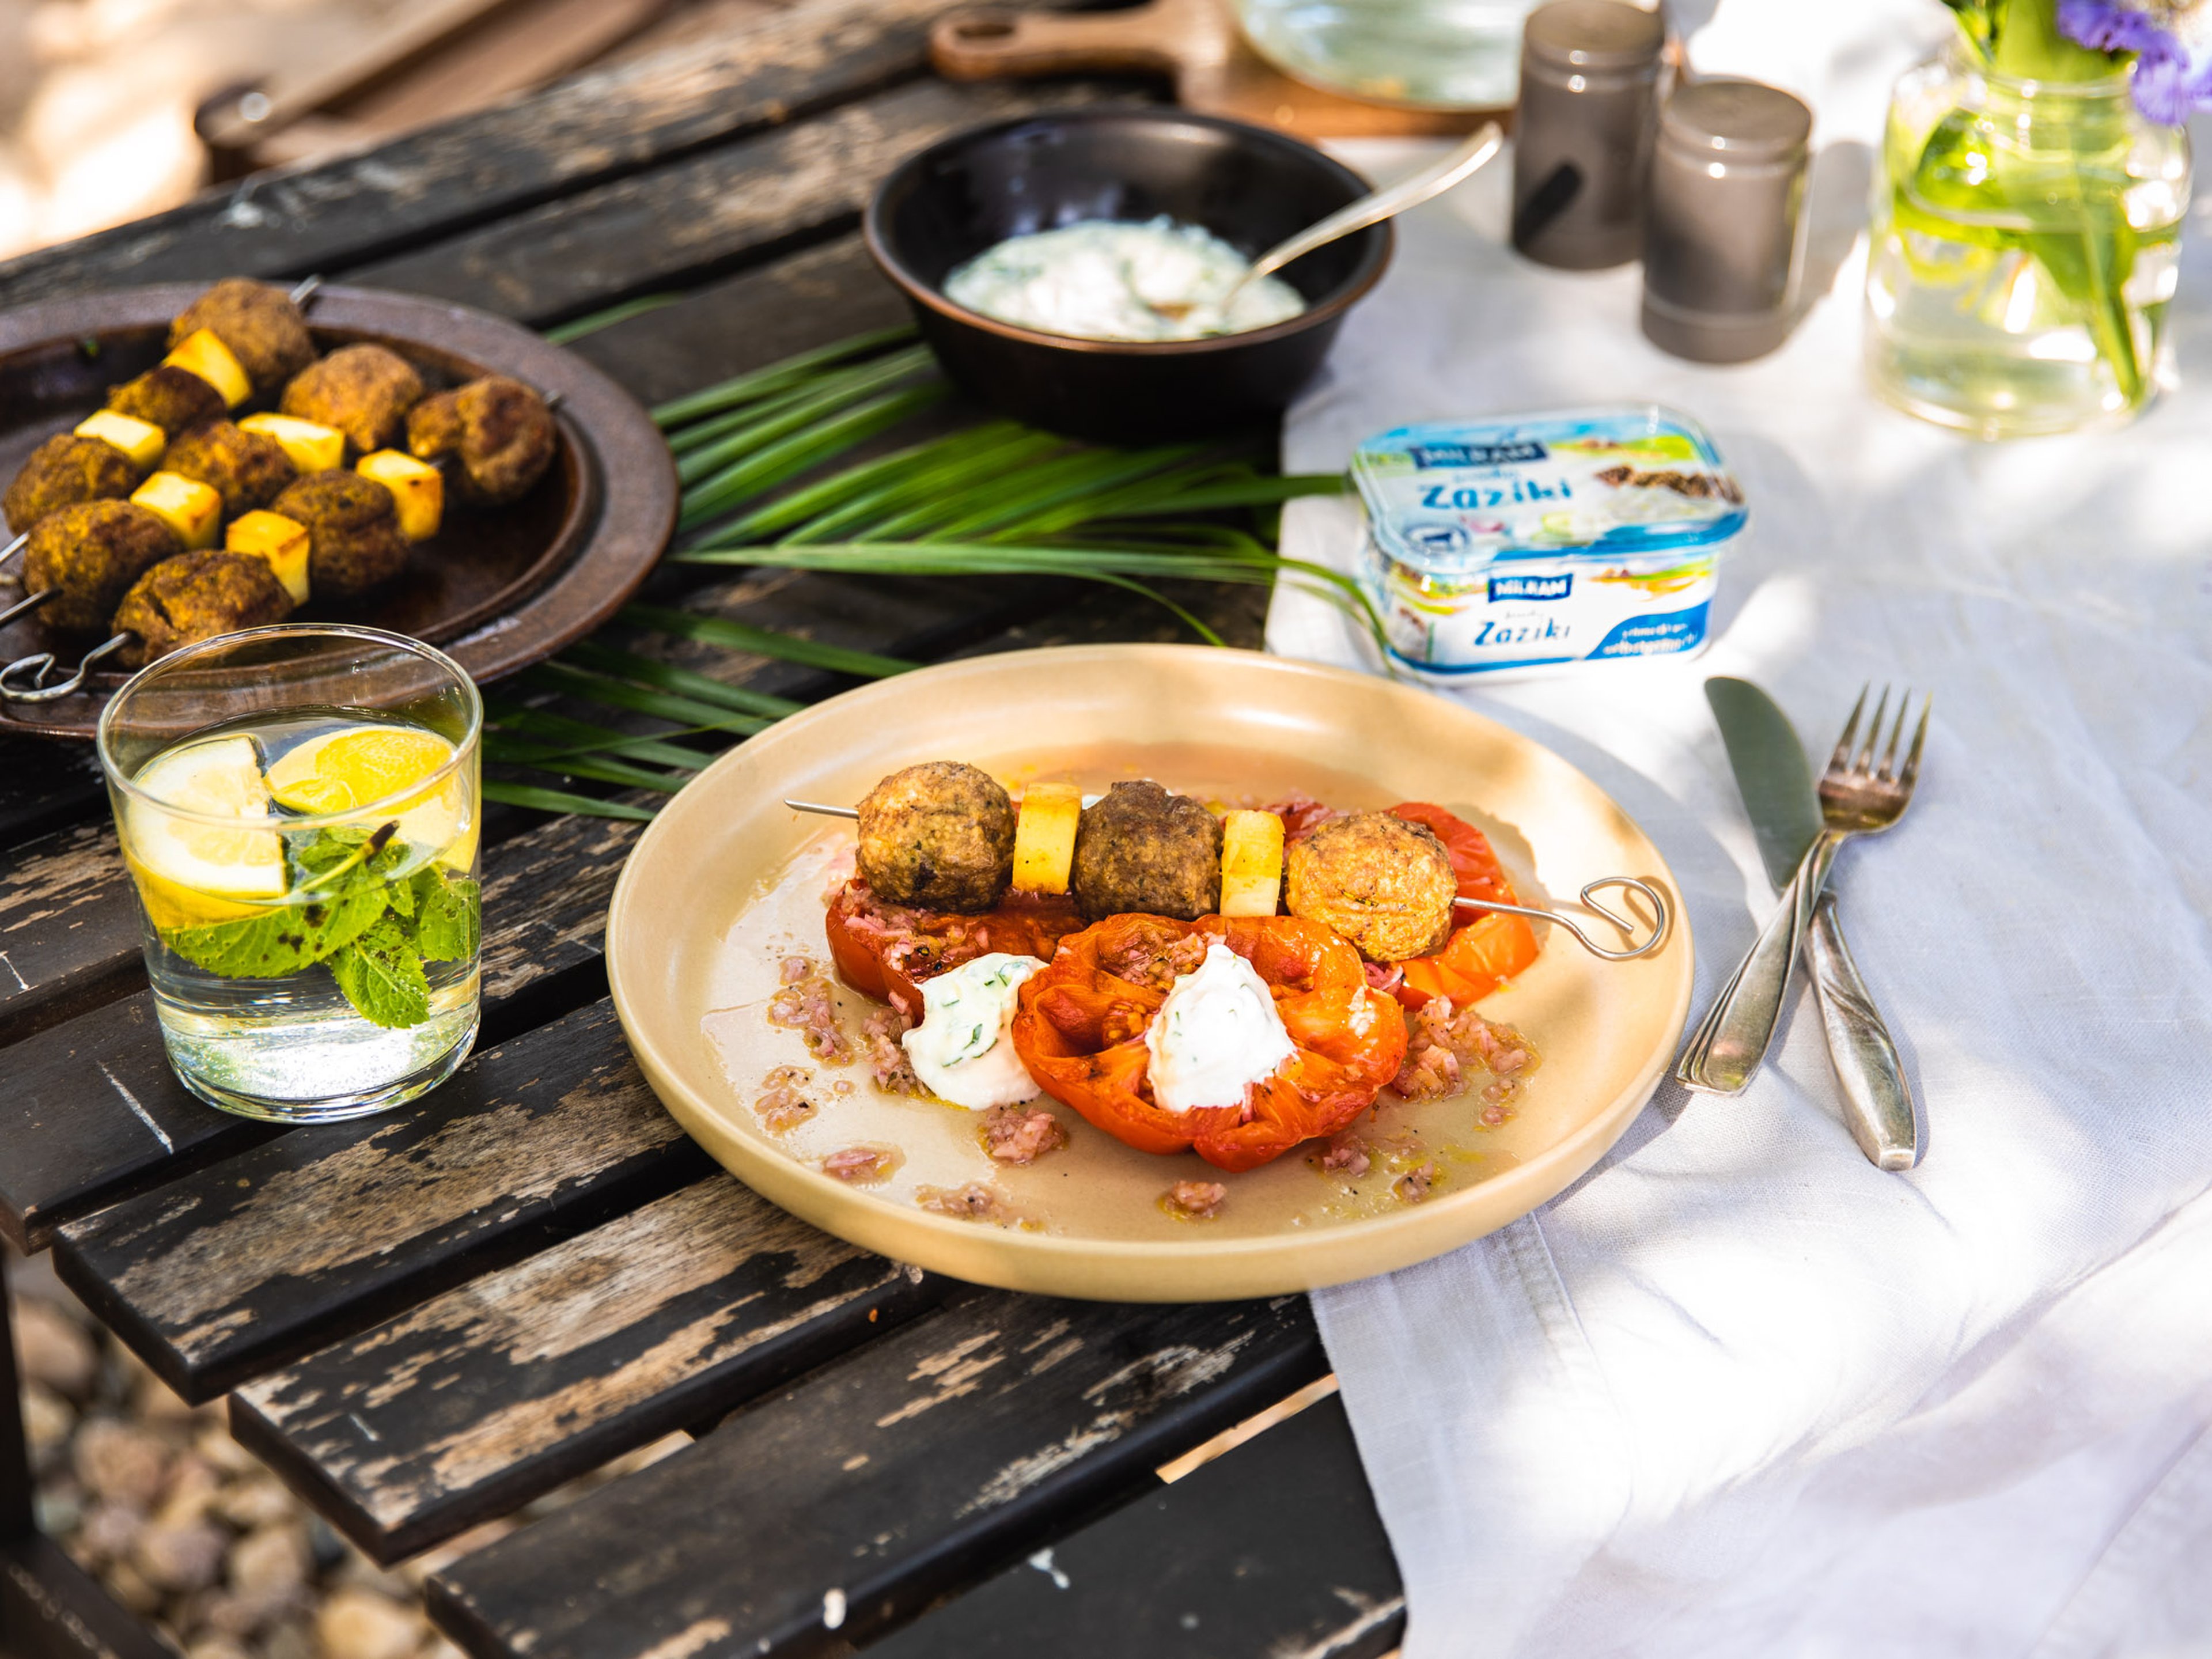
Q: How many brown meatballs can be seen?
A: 12